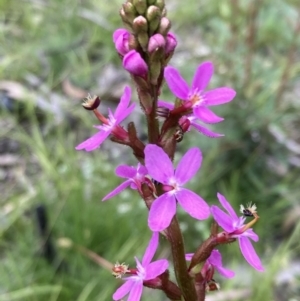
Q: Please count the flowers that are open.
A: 8